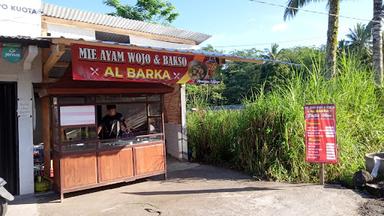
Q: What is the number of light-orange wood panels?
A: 3